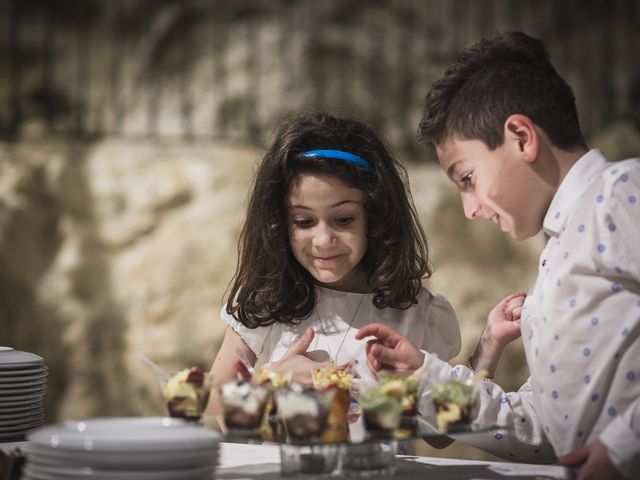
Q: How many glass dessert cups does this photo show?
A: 8